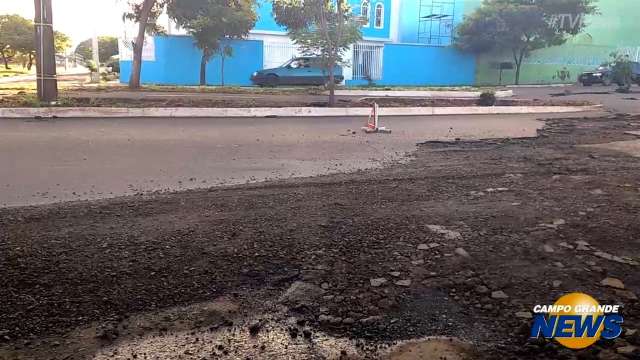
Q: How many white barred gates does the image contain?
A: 2